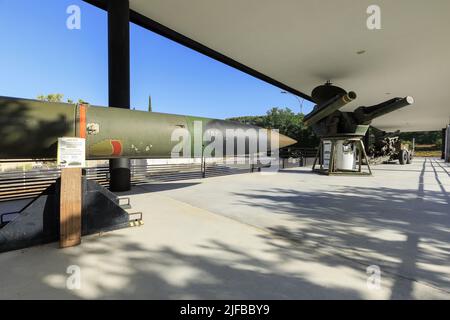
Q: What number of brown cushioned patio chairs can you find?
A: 0